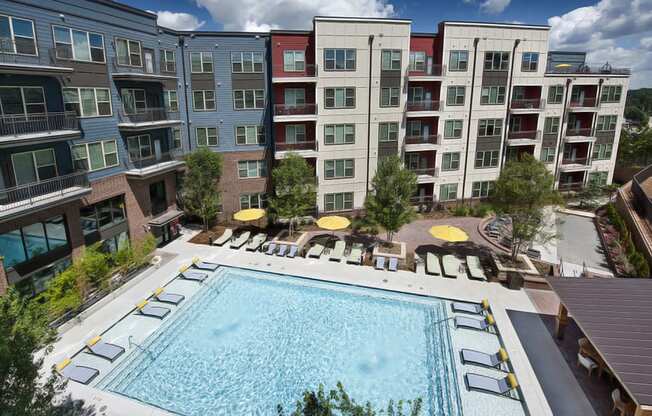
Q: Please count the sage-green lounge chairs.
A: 9